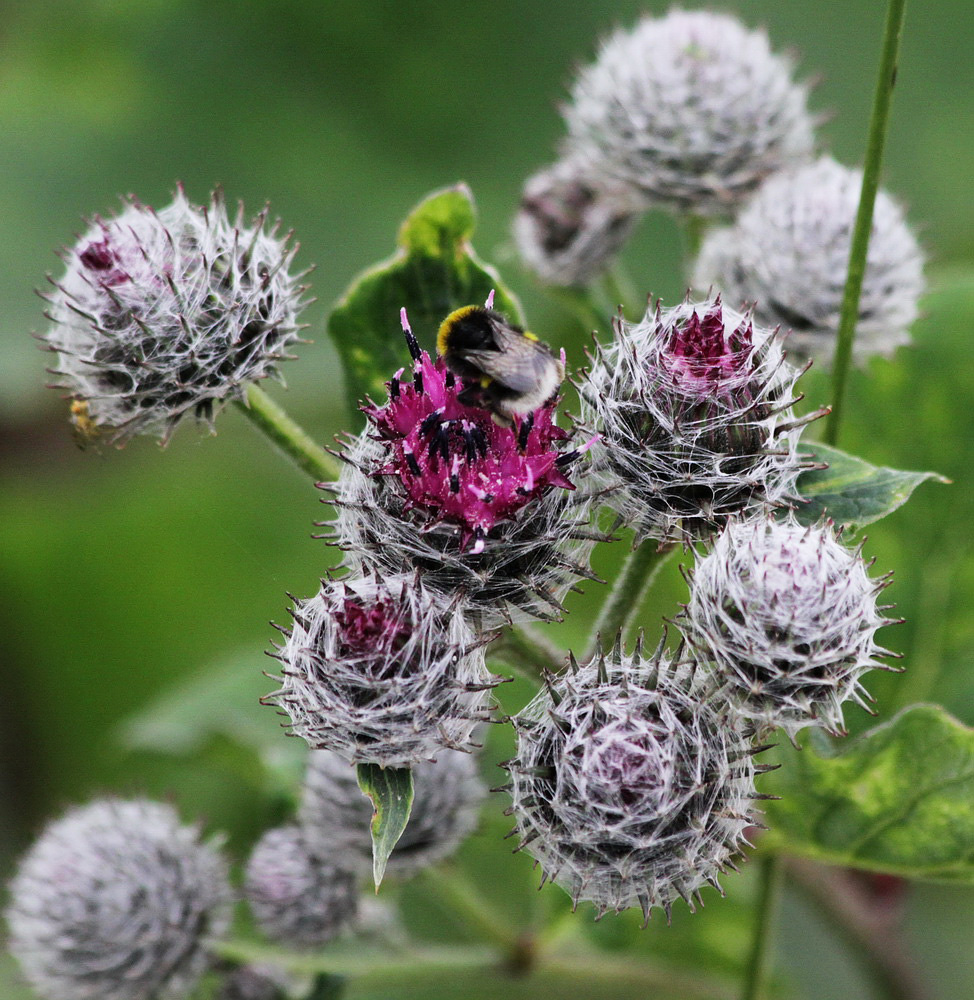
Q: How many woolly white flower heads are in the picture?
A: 12